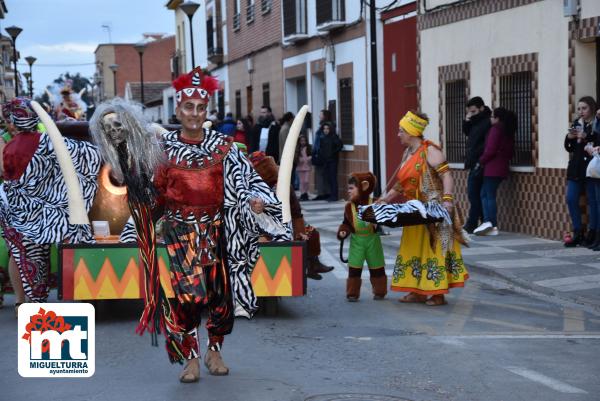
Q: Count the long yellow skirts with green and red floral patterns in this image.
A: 1